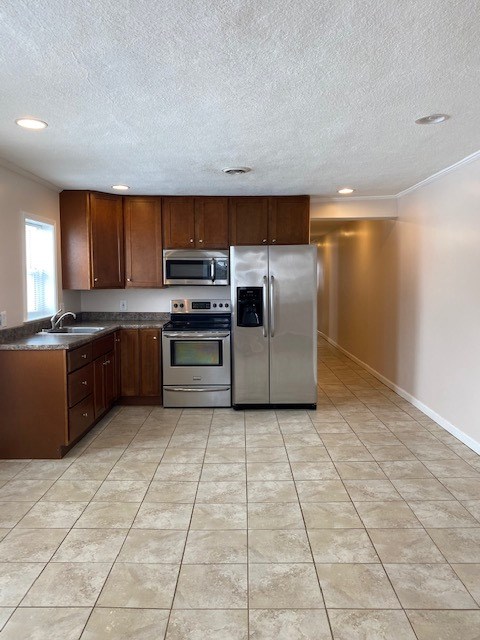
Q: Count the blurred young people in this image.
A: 0